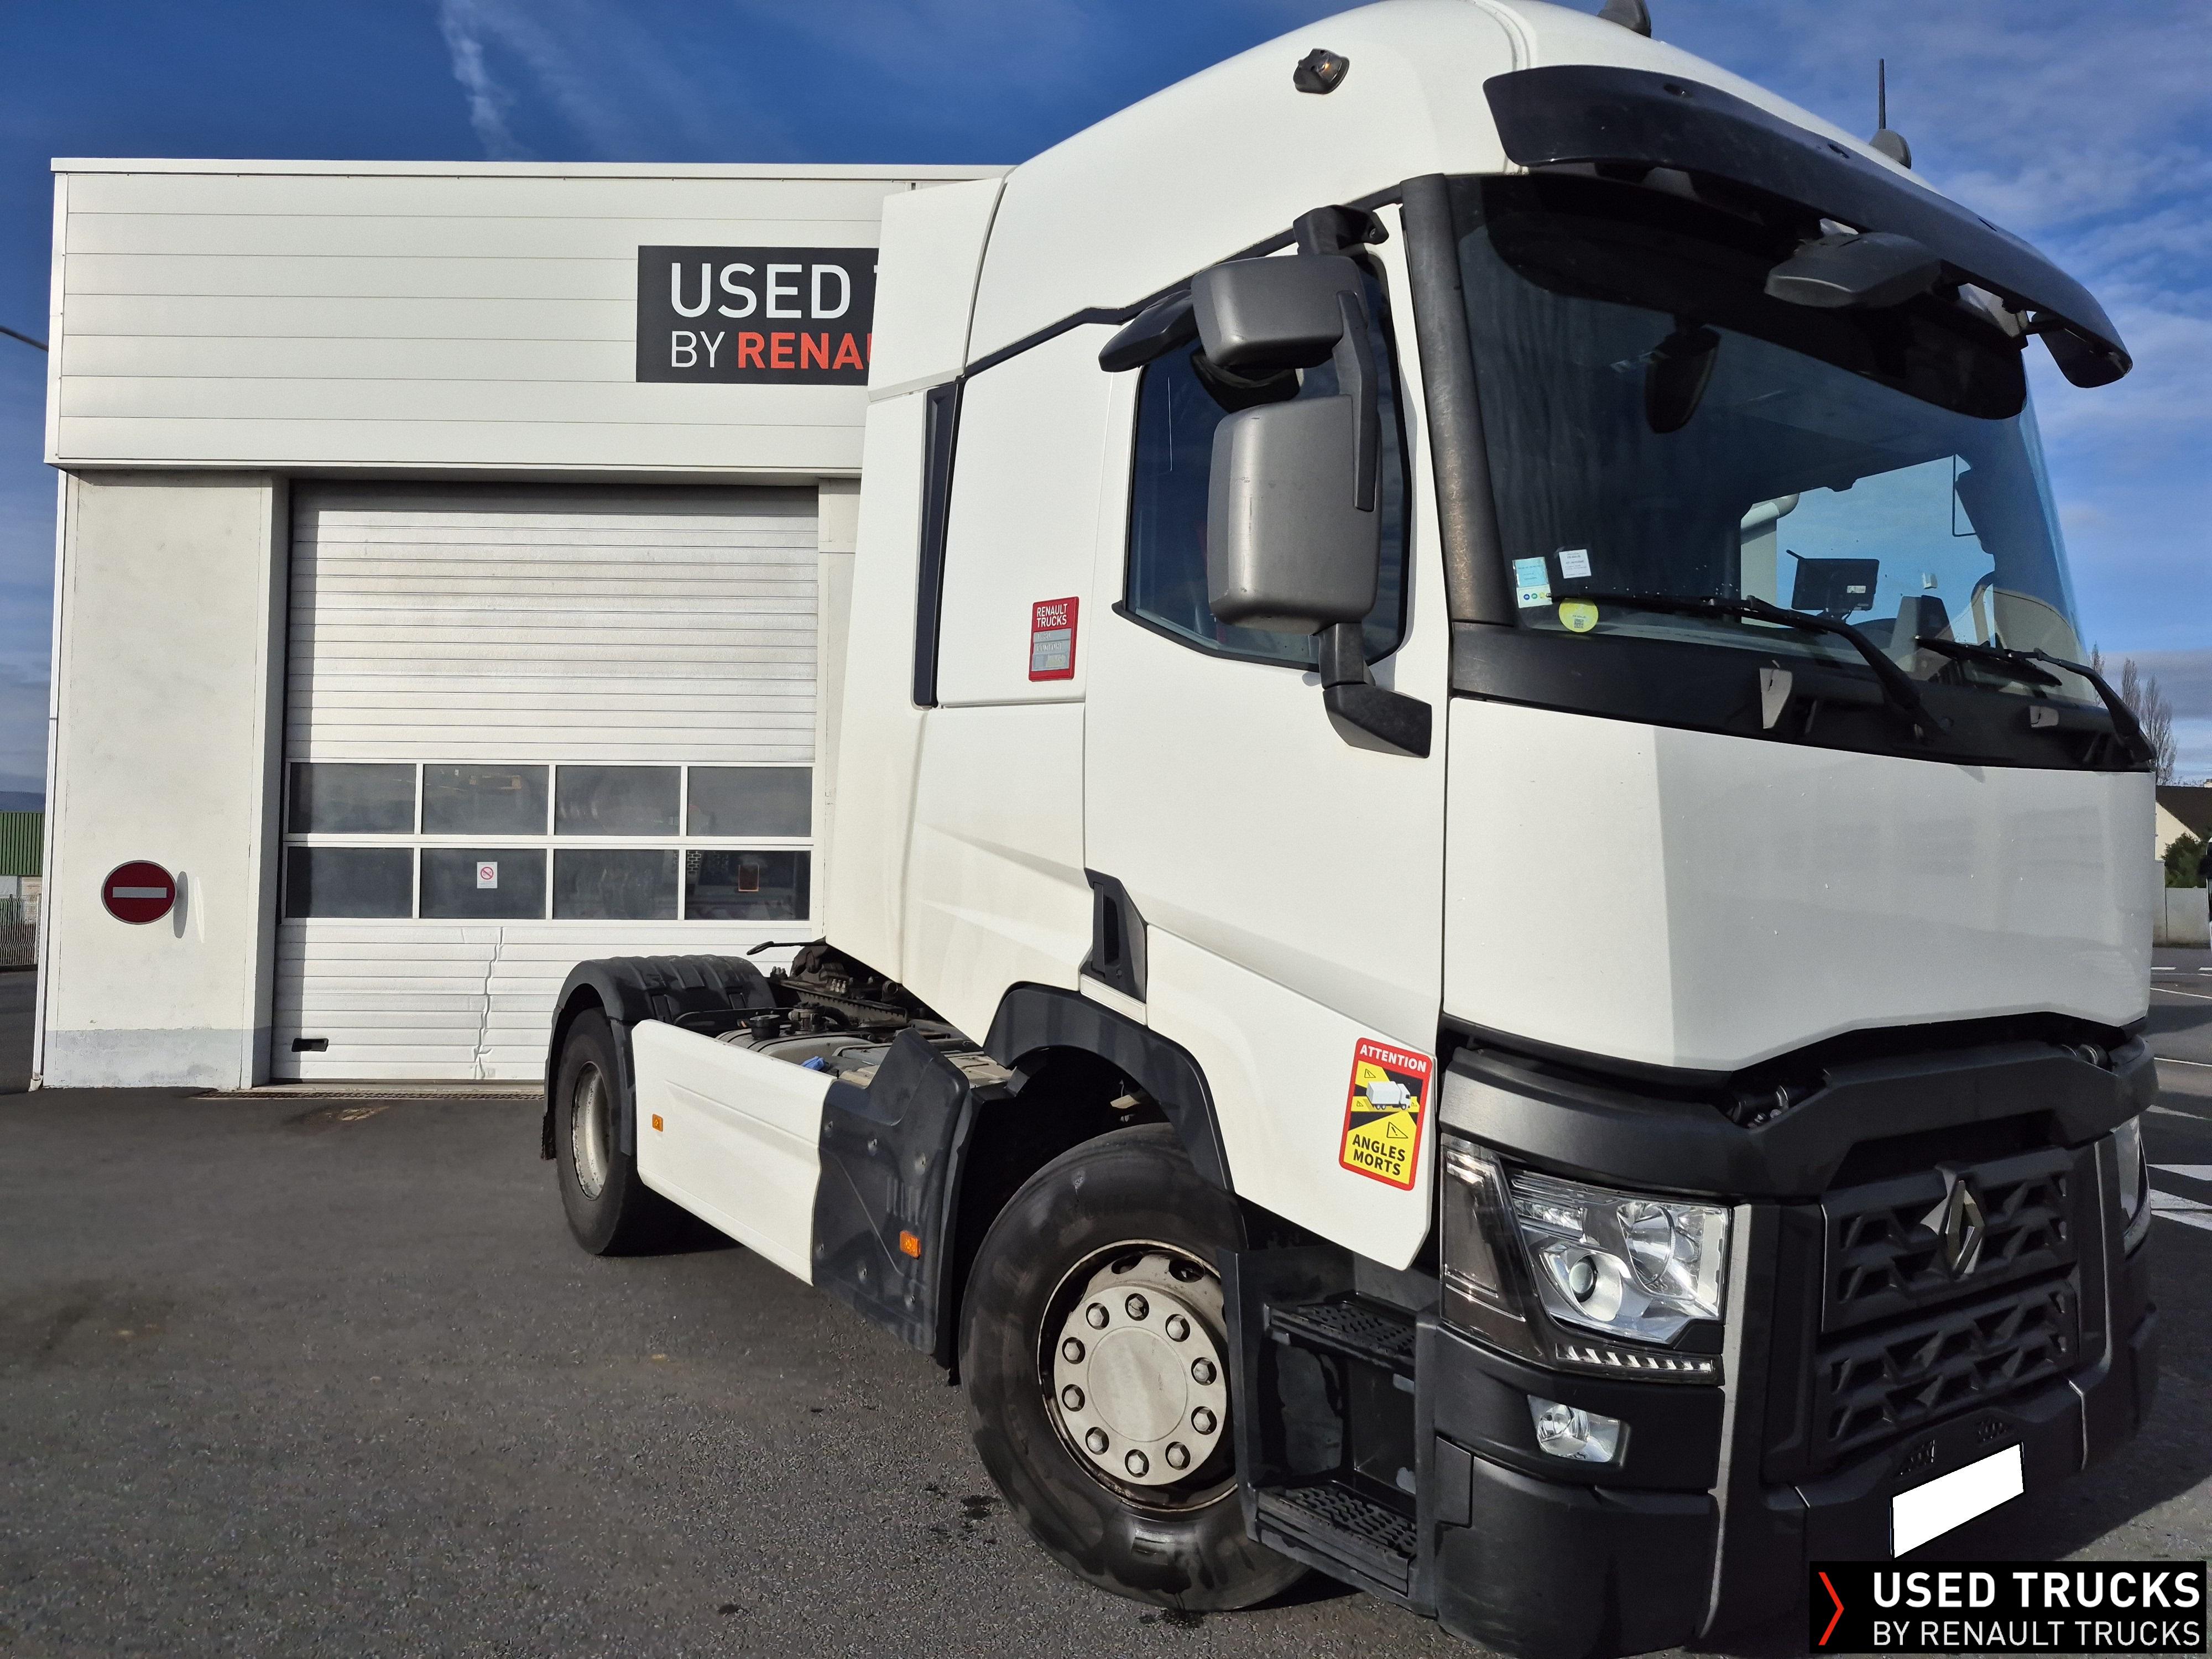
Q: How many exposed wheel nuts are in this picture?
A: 10